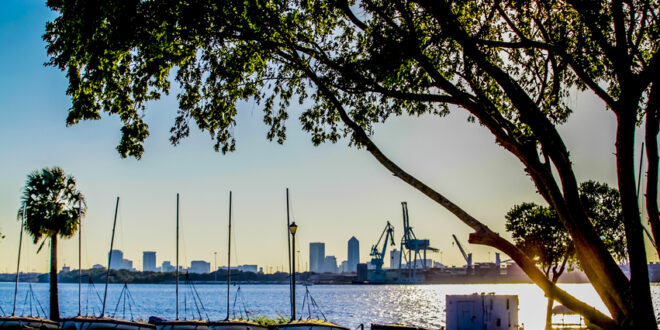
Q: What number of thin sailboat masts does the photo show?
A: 6